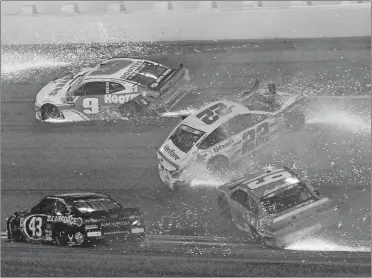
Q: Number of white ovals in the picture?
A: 1